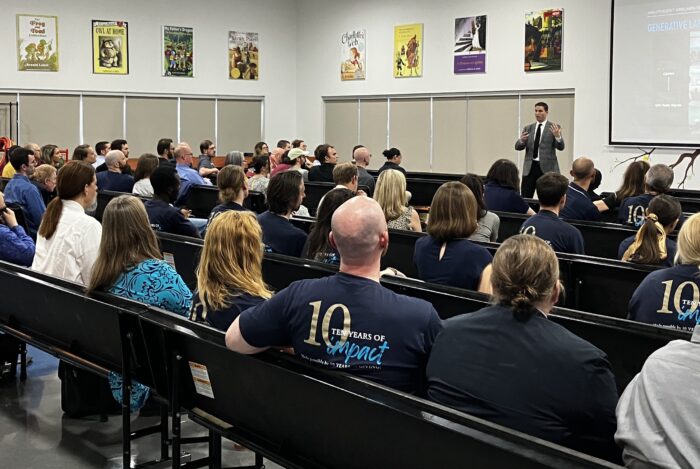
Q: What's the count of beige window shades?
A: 12